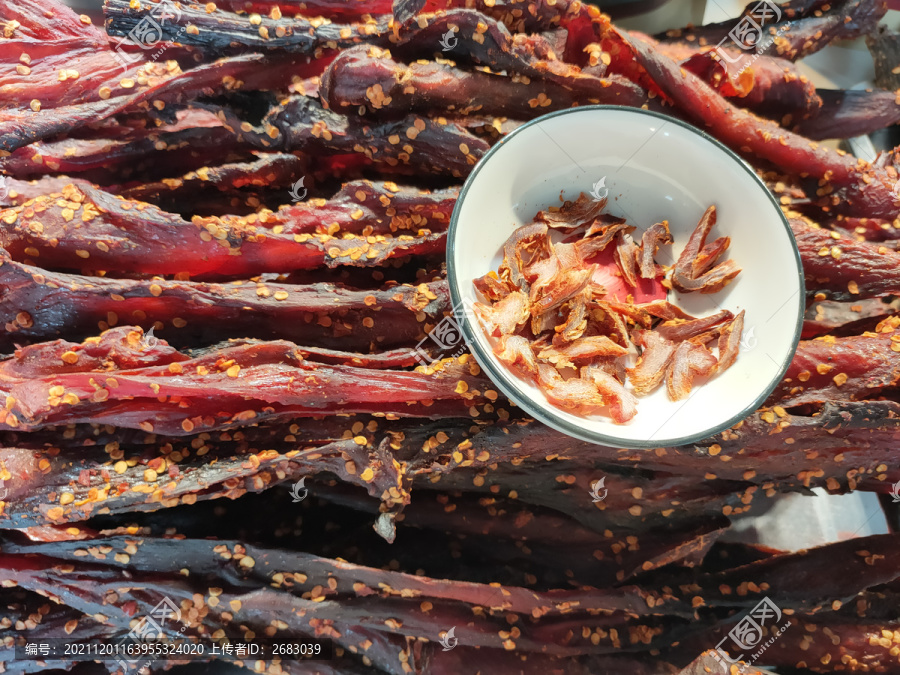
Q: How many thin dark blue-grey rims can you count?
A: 1